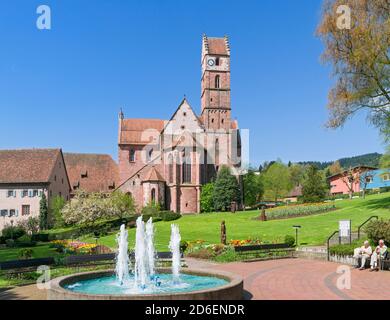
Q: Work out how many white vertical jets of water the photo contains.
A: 4